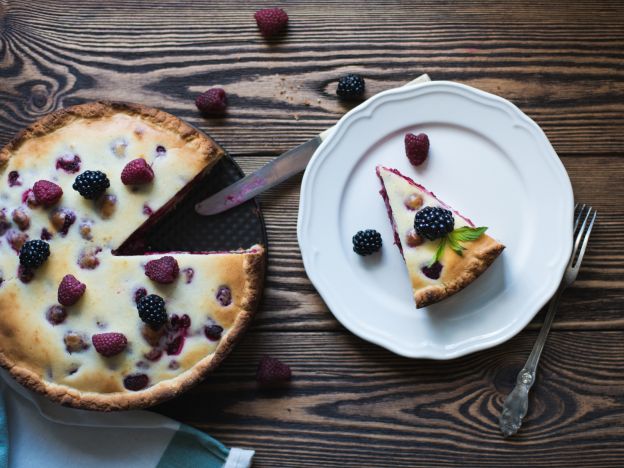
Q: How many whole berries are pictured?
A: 15